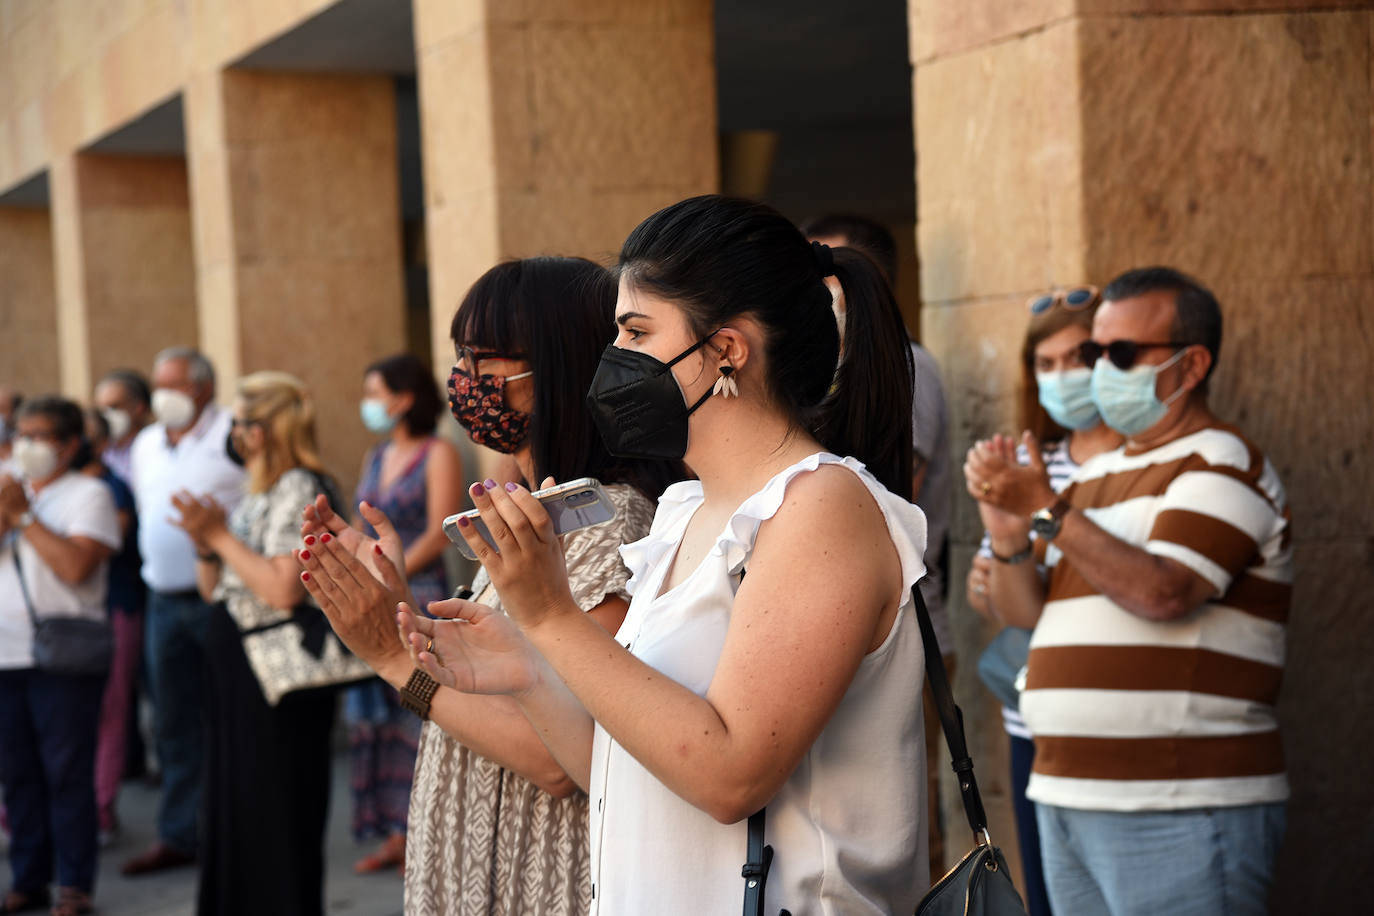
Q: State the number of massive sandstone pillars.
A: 5